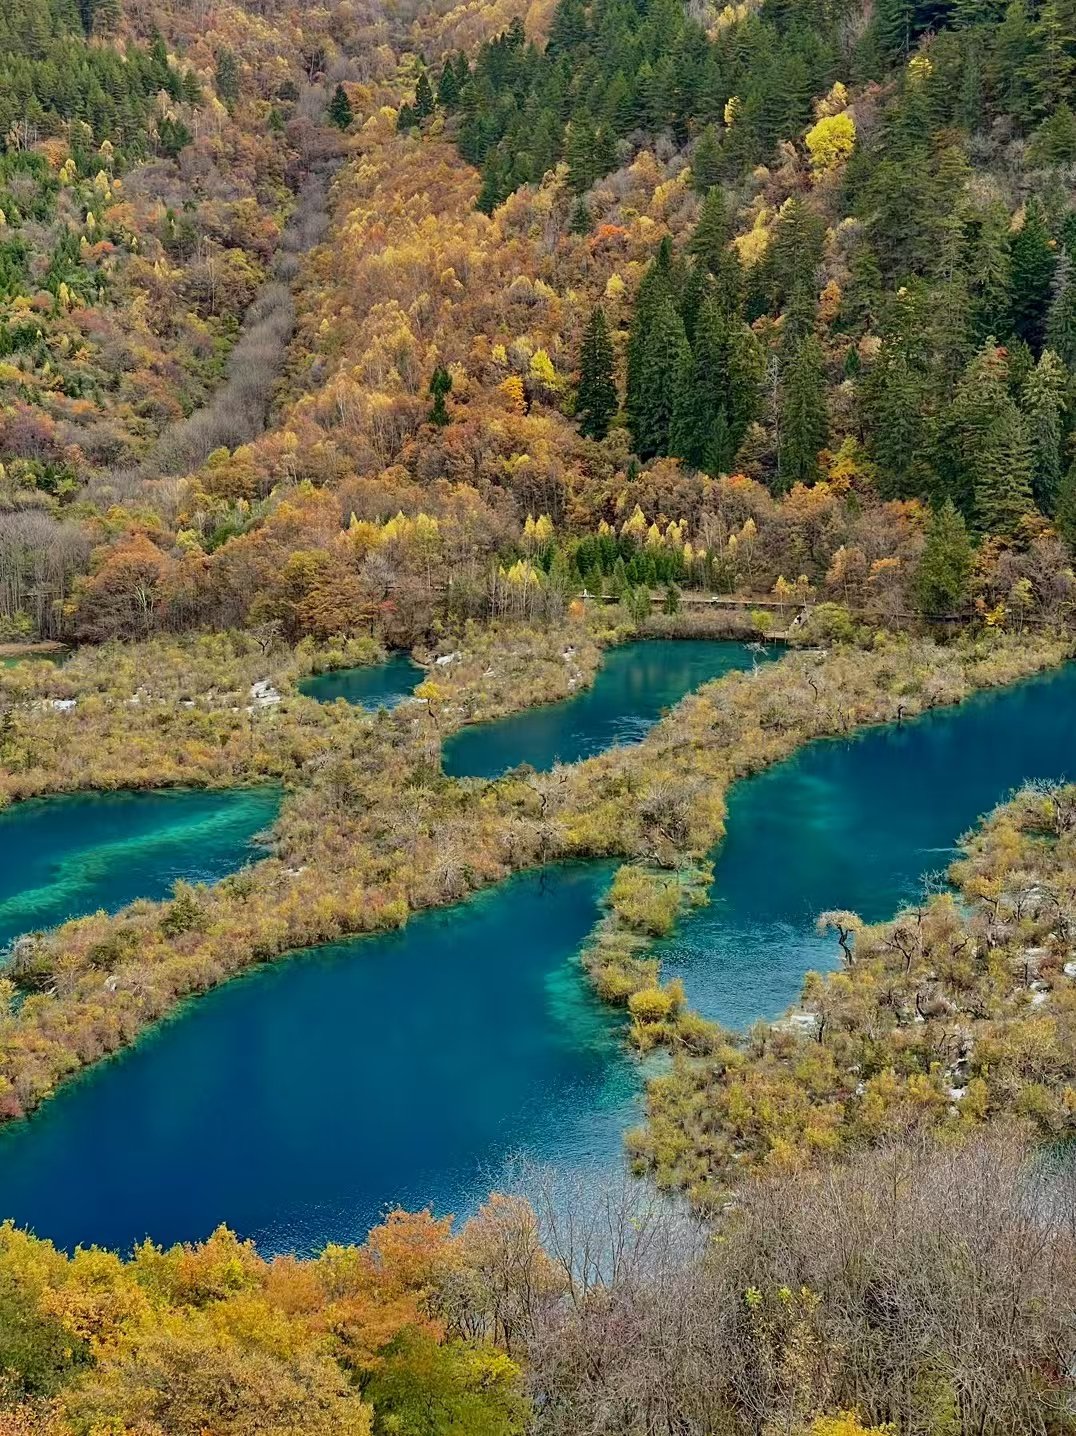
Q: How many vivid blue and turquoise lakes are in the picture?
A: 5